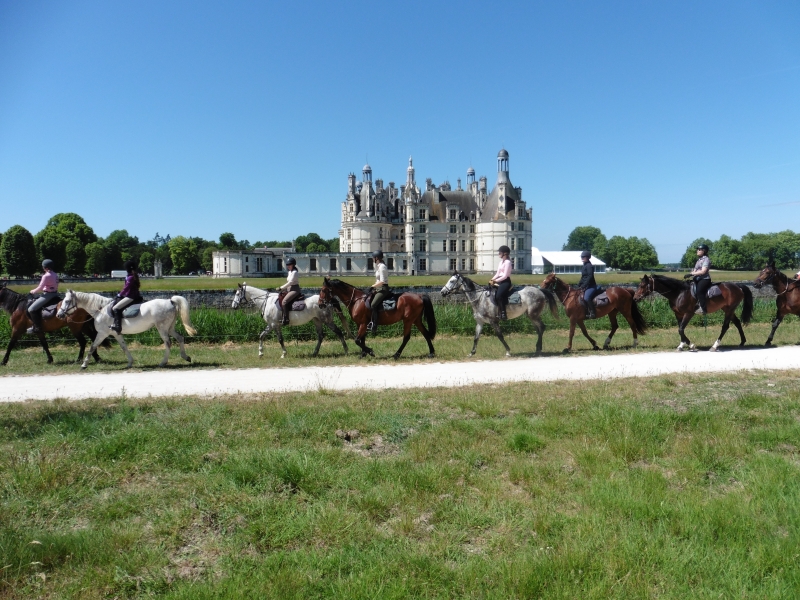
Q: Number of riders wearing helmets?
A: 7